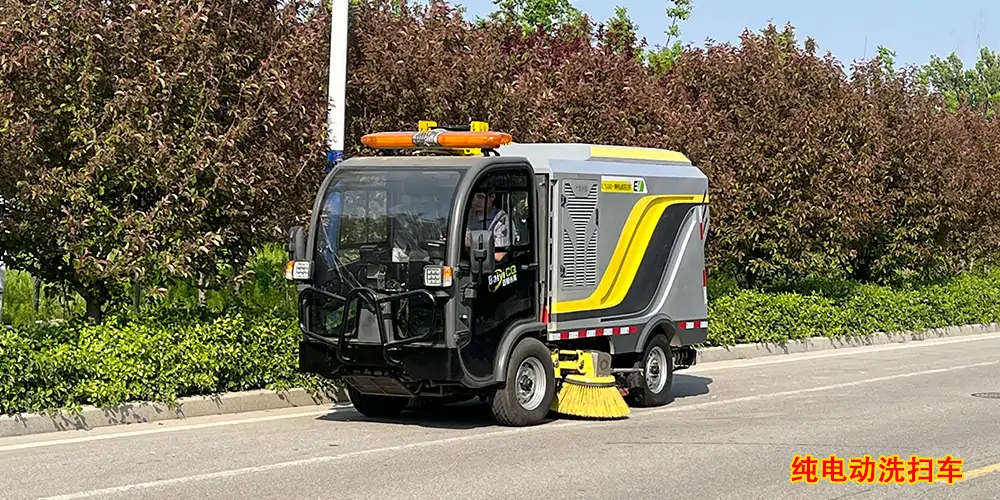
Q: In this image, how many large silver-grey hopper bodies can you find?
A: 1